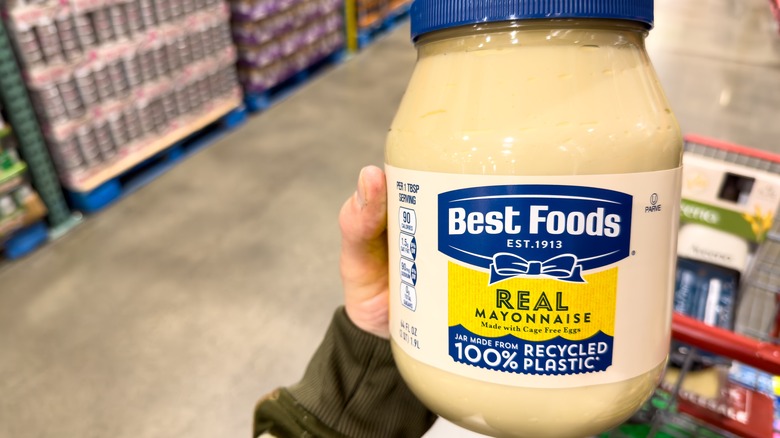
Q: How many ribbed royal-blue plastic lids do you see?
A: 1